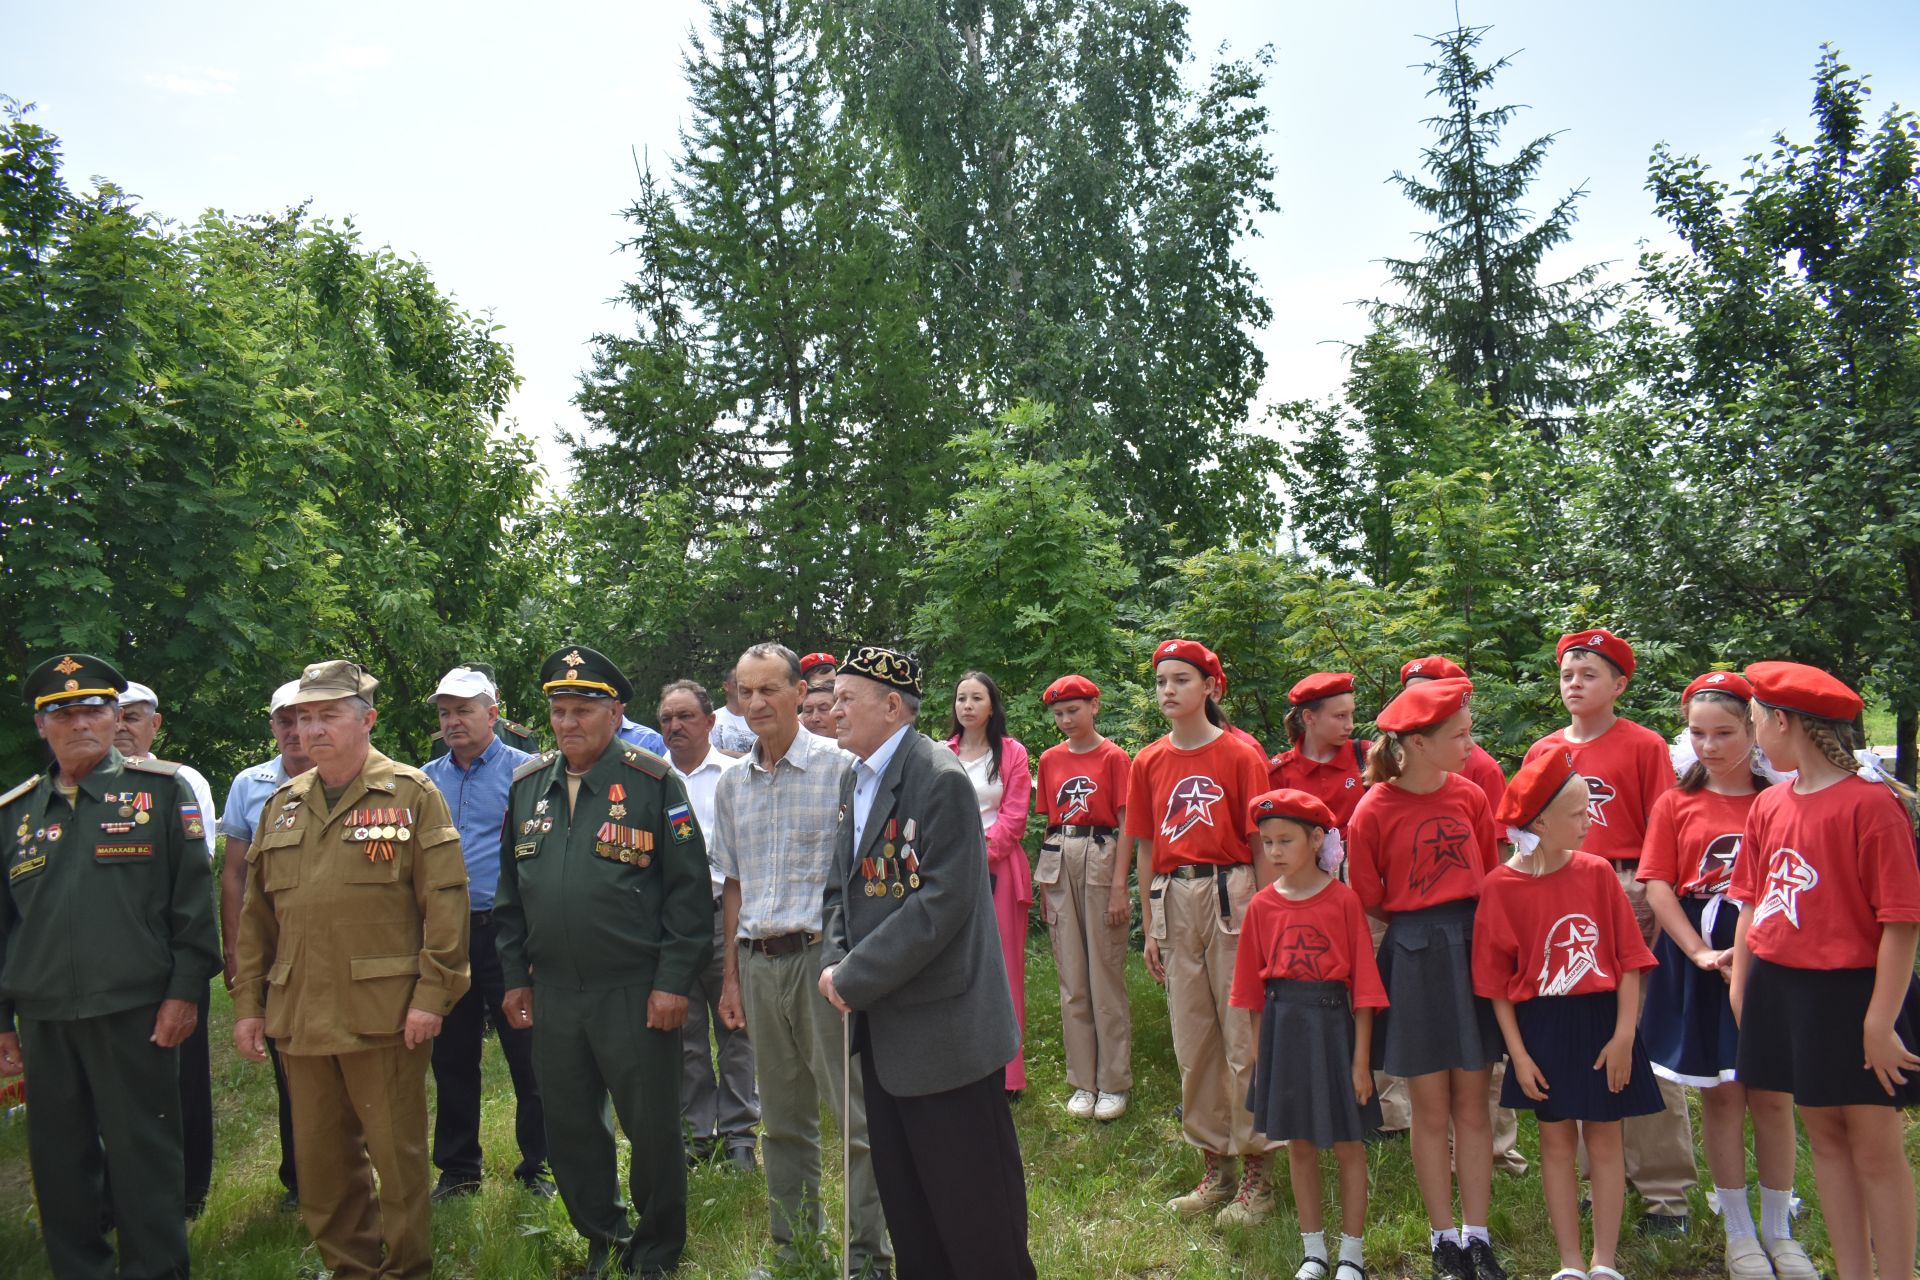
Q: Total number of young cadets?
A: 12